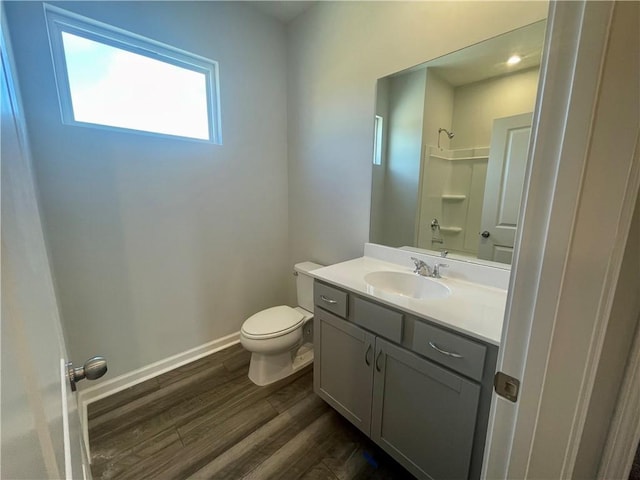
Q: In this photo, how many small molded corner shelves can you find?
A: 2